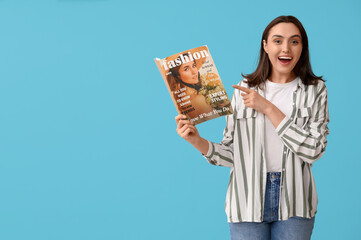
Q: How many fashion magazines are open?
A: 0